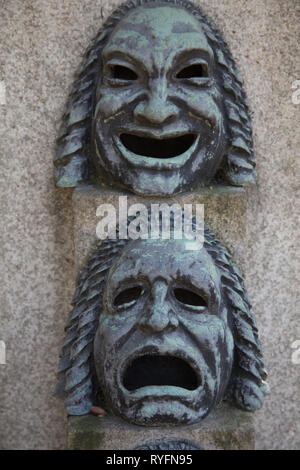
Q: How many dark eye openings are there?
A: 4